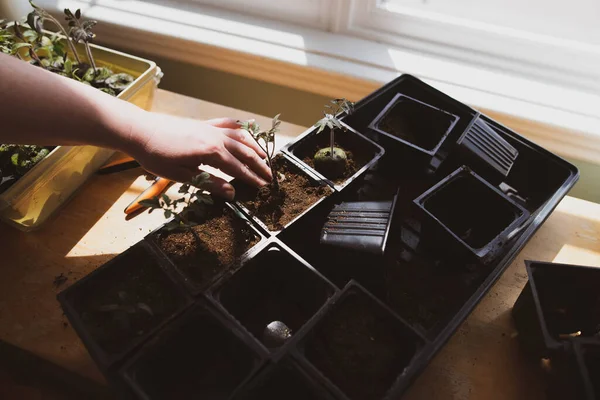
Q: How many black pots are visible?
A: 14